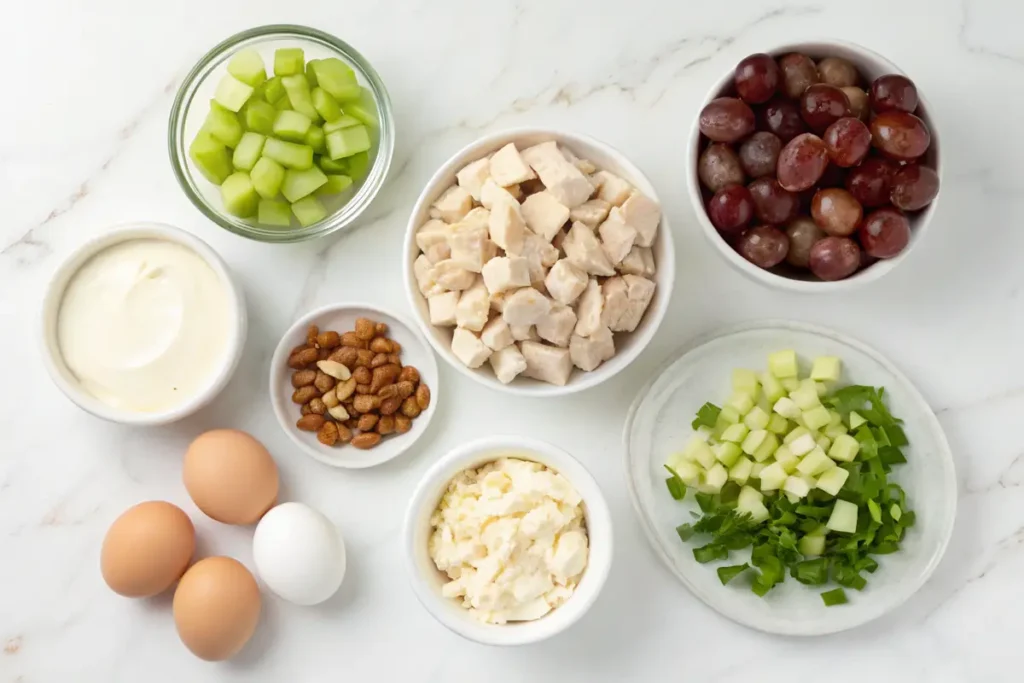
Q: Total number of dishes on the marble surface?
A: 7